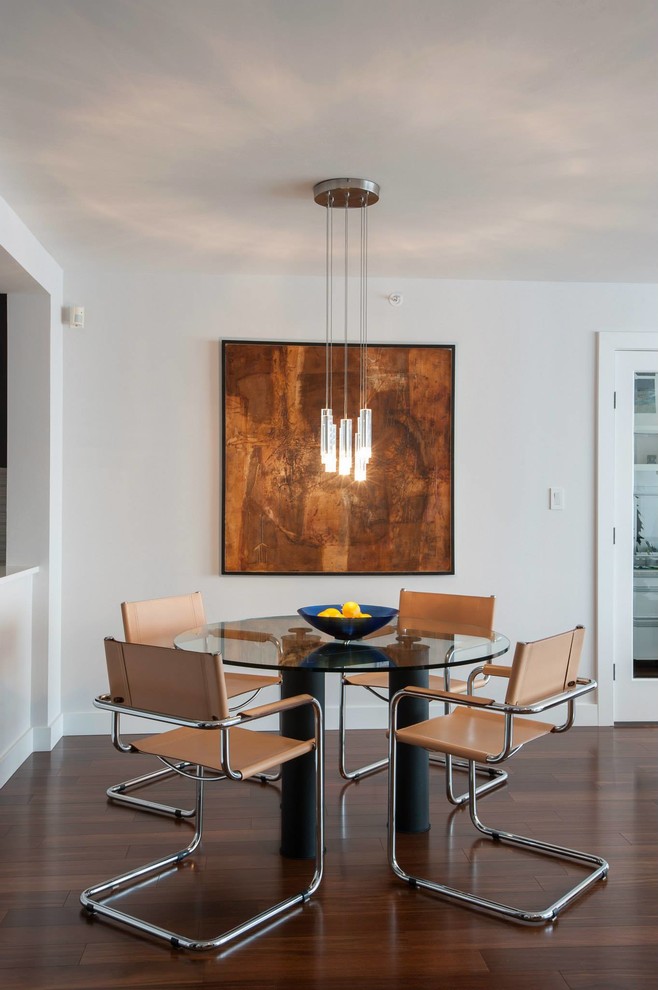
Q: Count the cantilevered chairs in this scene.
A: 4